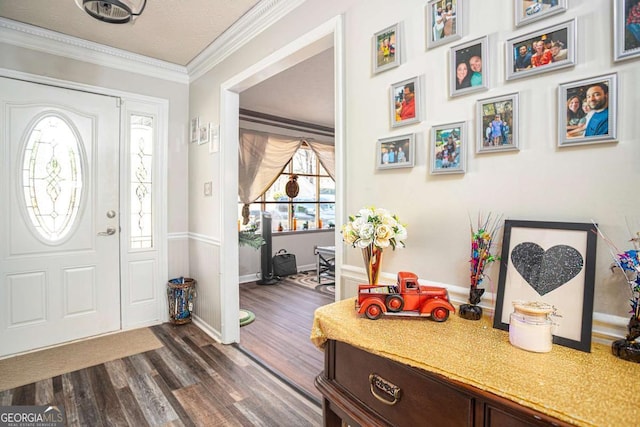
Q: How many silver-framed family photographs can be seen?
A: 11